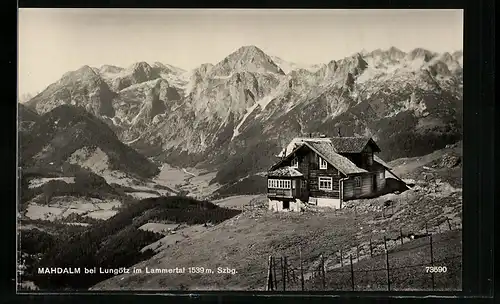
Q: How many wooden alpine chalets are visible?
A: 1